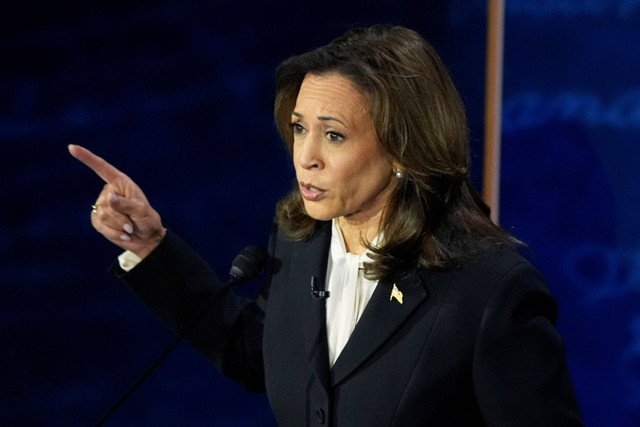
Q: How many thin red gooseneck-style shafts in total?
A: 0